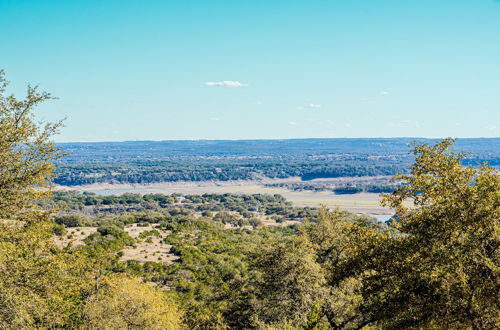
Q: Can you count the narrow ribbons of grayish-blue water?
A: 2